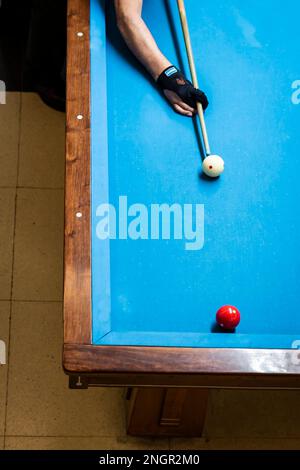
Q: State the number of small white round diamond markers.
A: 3